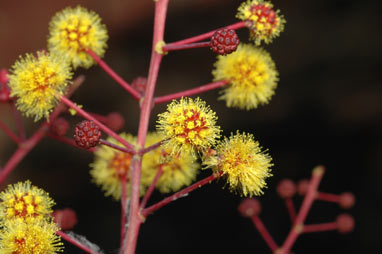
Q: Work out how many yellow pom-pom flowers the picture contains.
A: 10